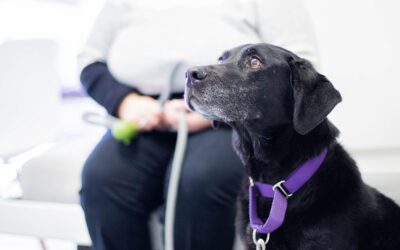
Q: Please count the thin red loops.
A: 0